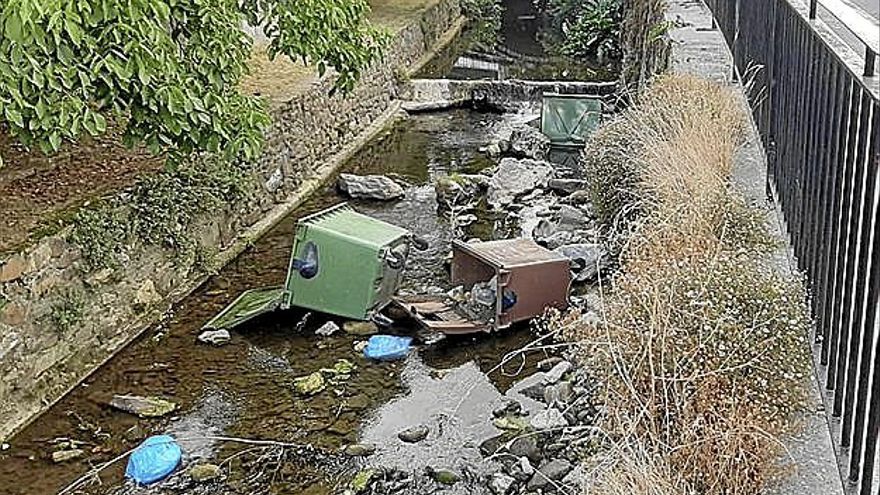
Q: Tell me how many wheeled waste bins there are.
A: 3